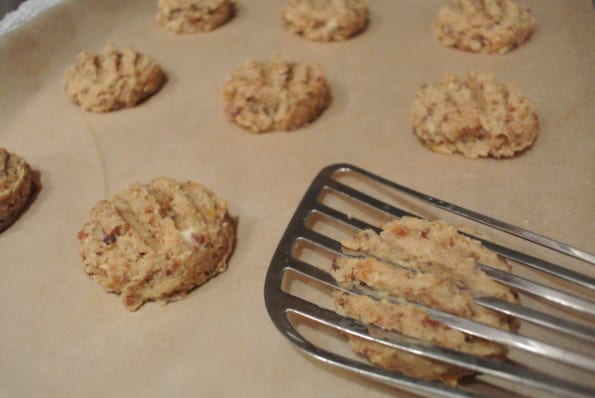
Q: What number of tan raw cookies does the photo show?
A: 9